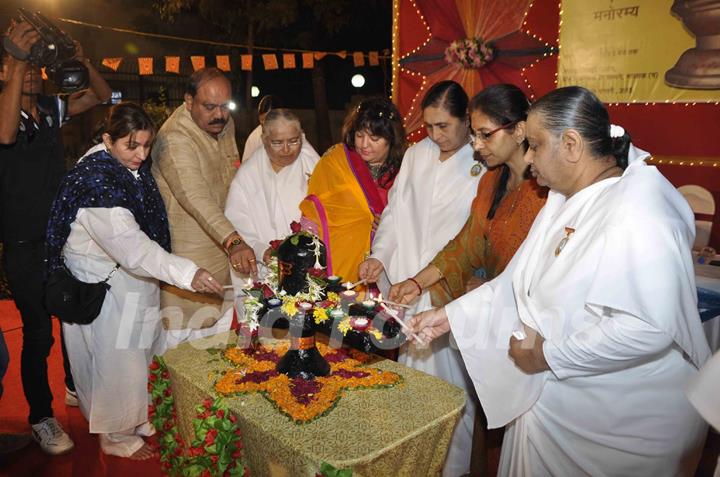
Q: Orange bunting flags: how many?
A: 13